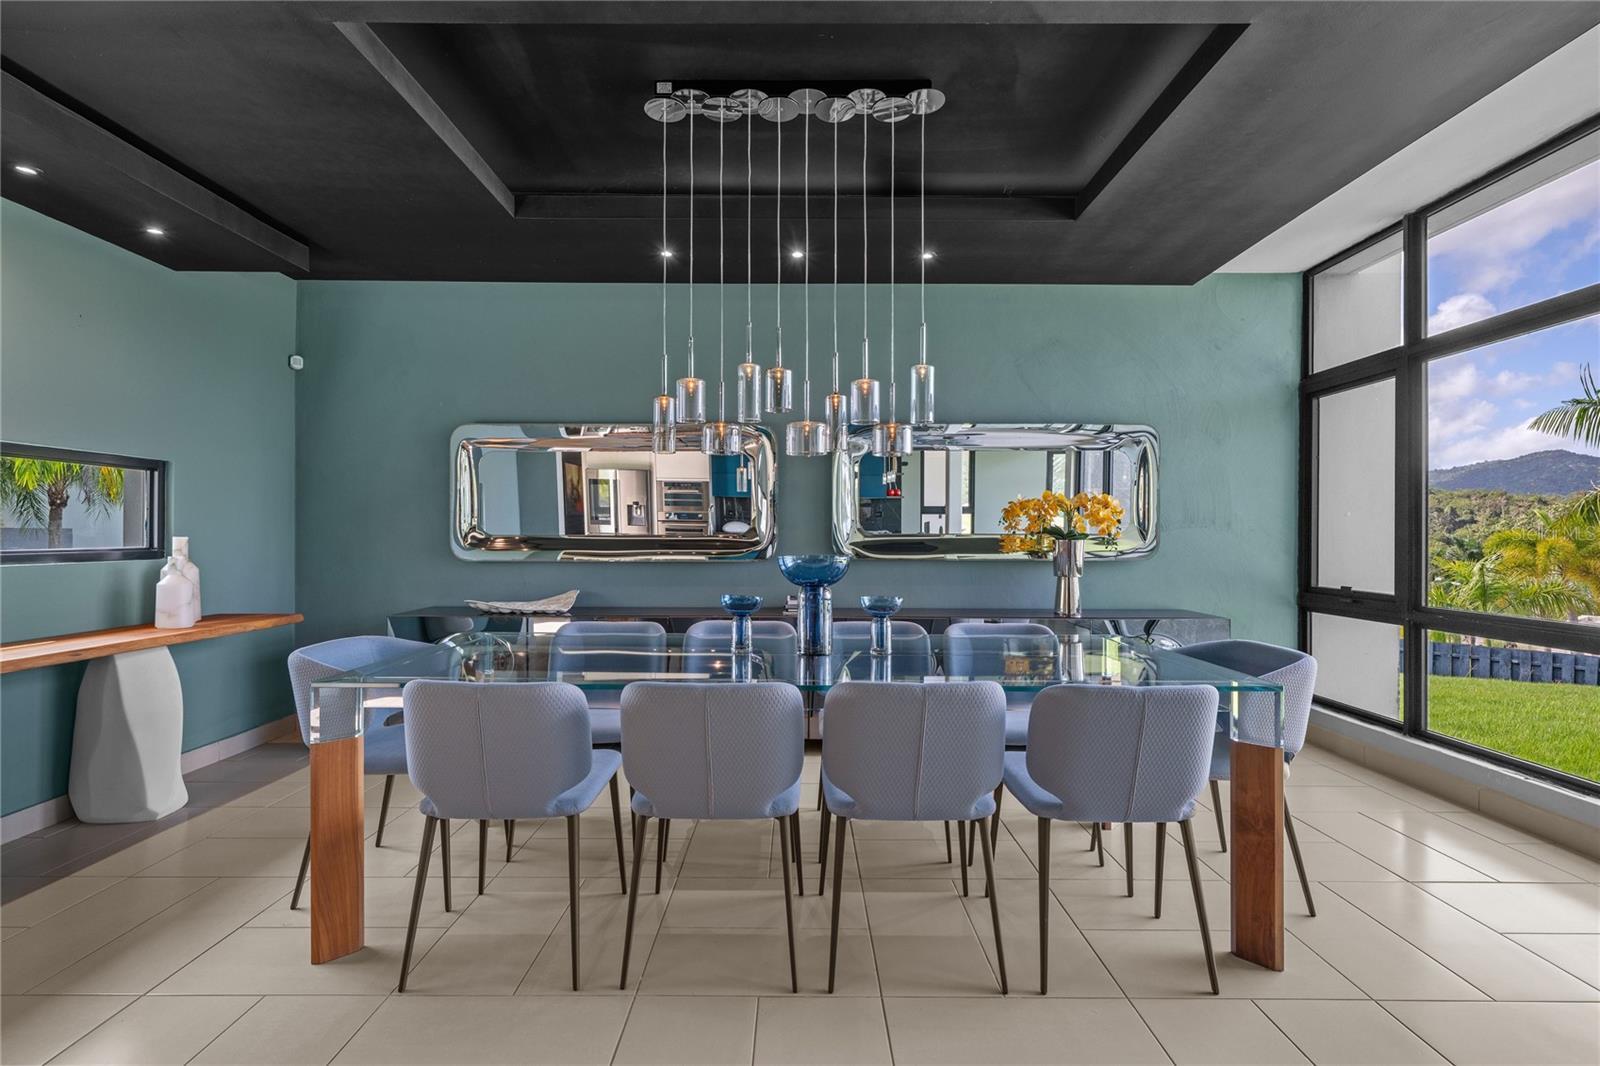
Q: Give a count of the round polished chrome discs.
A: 10